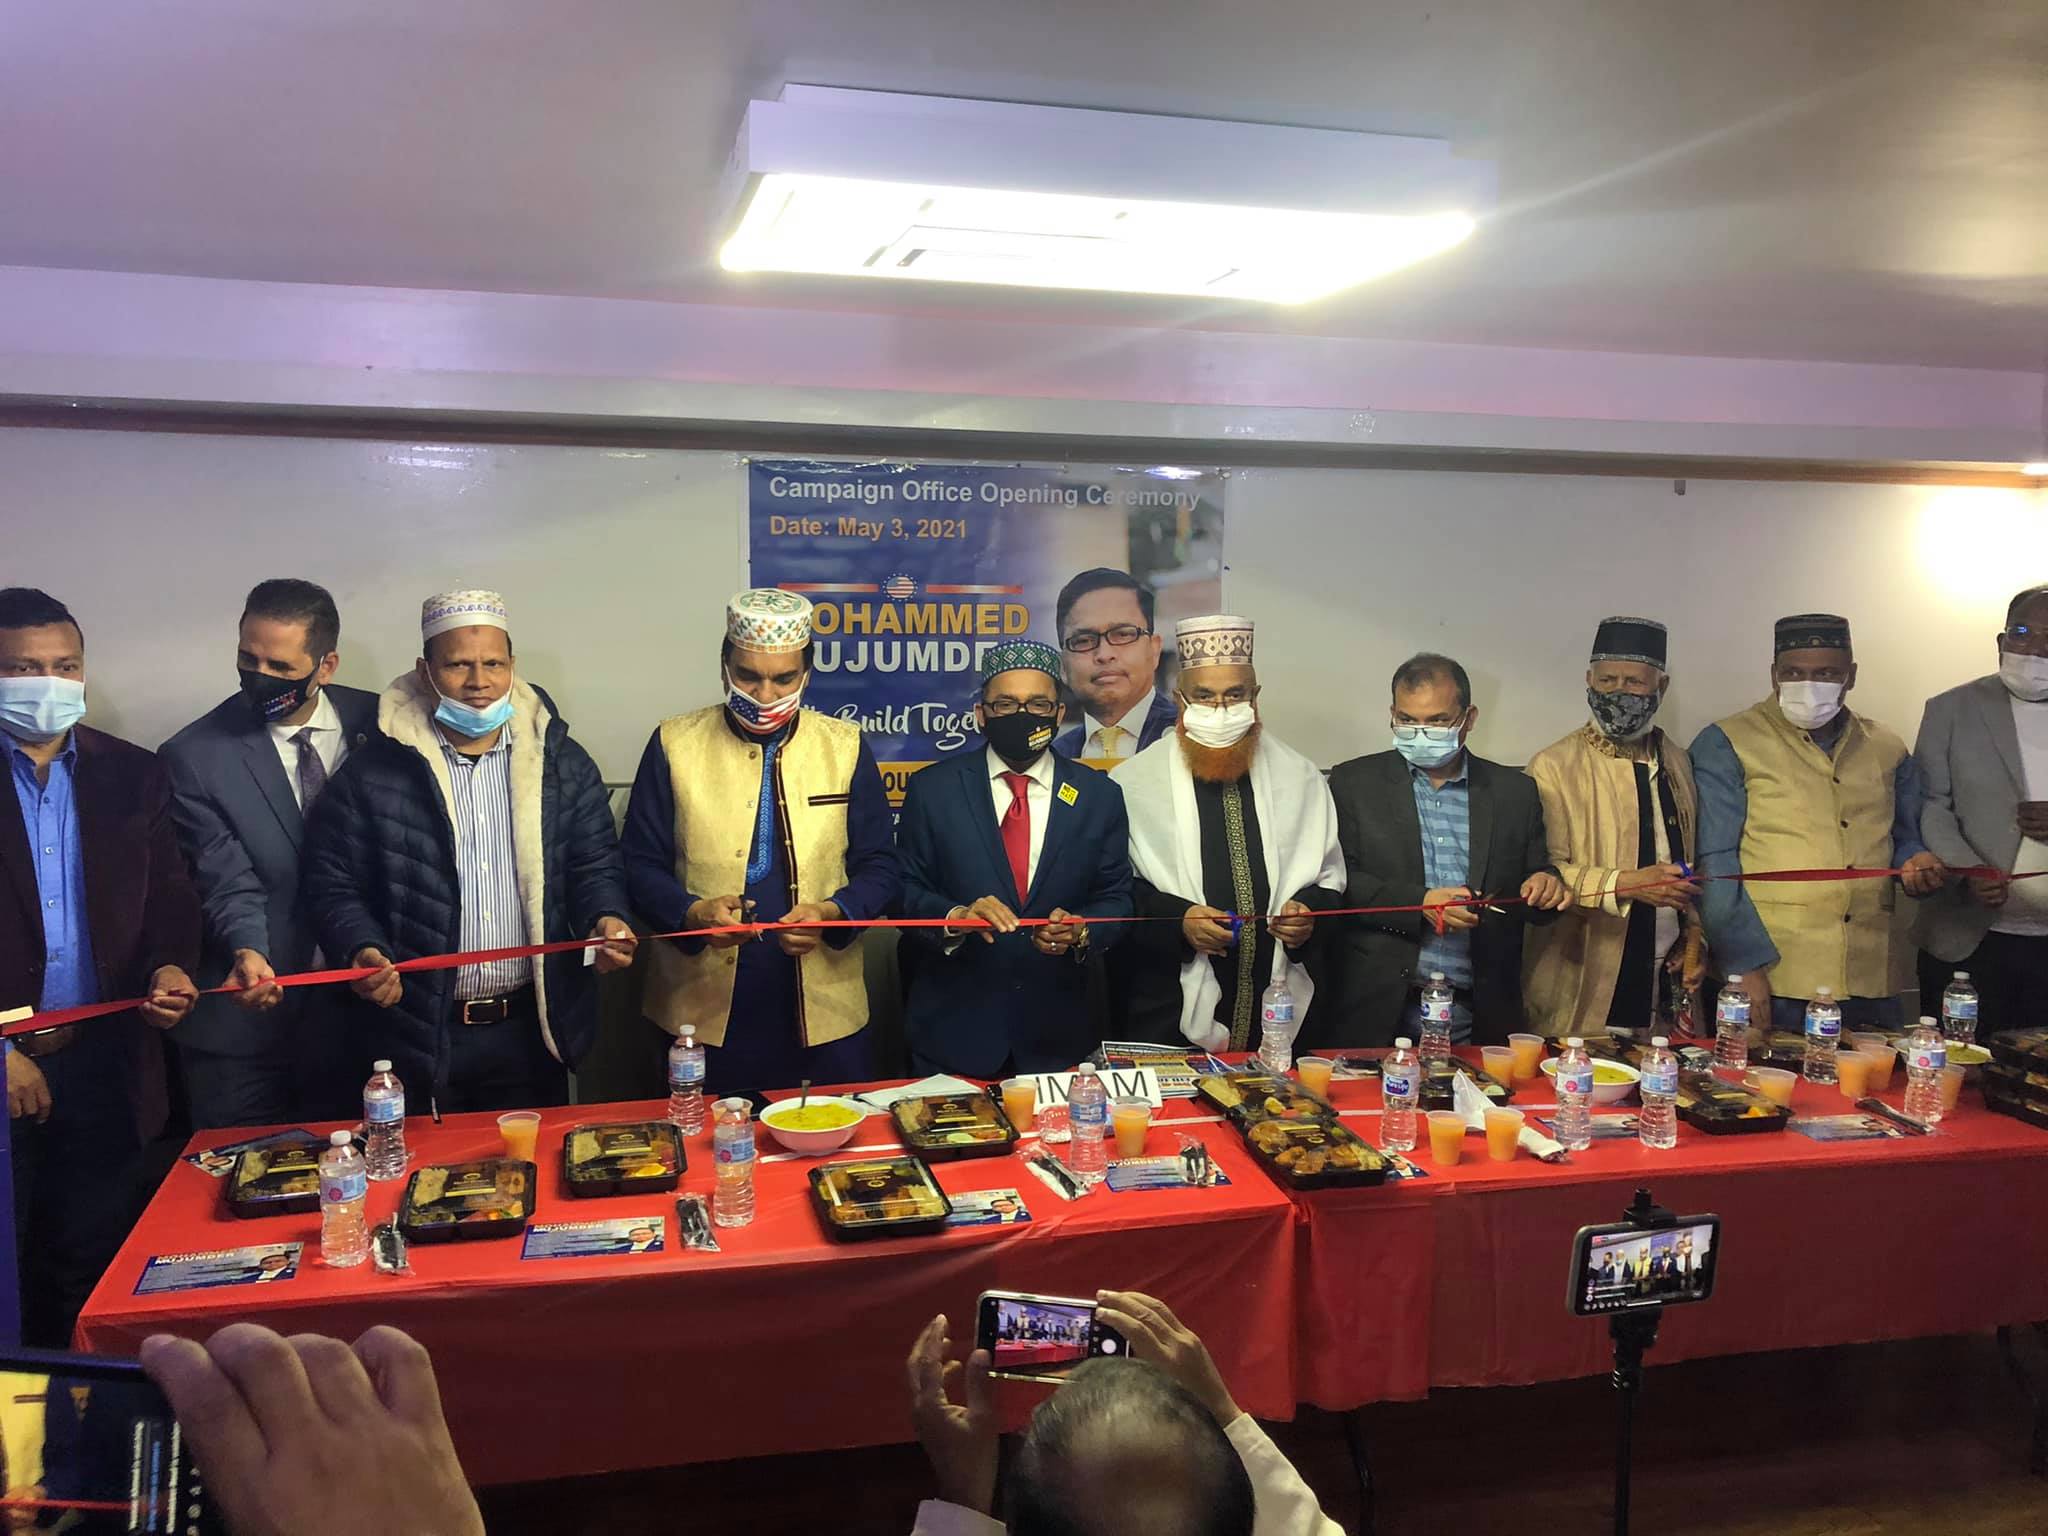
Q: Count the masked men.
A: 10